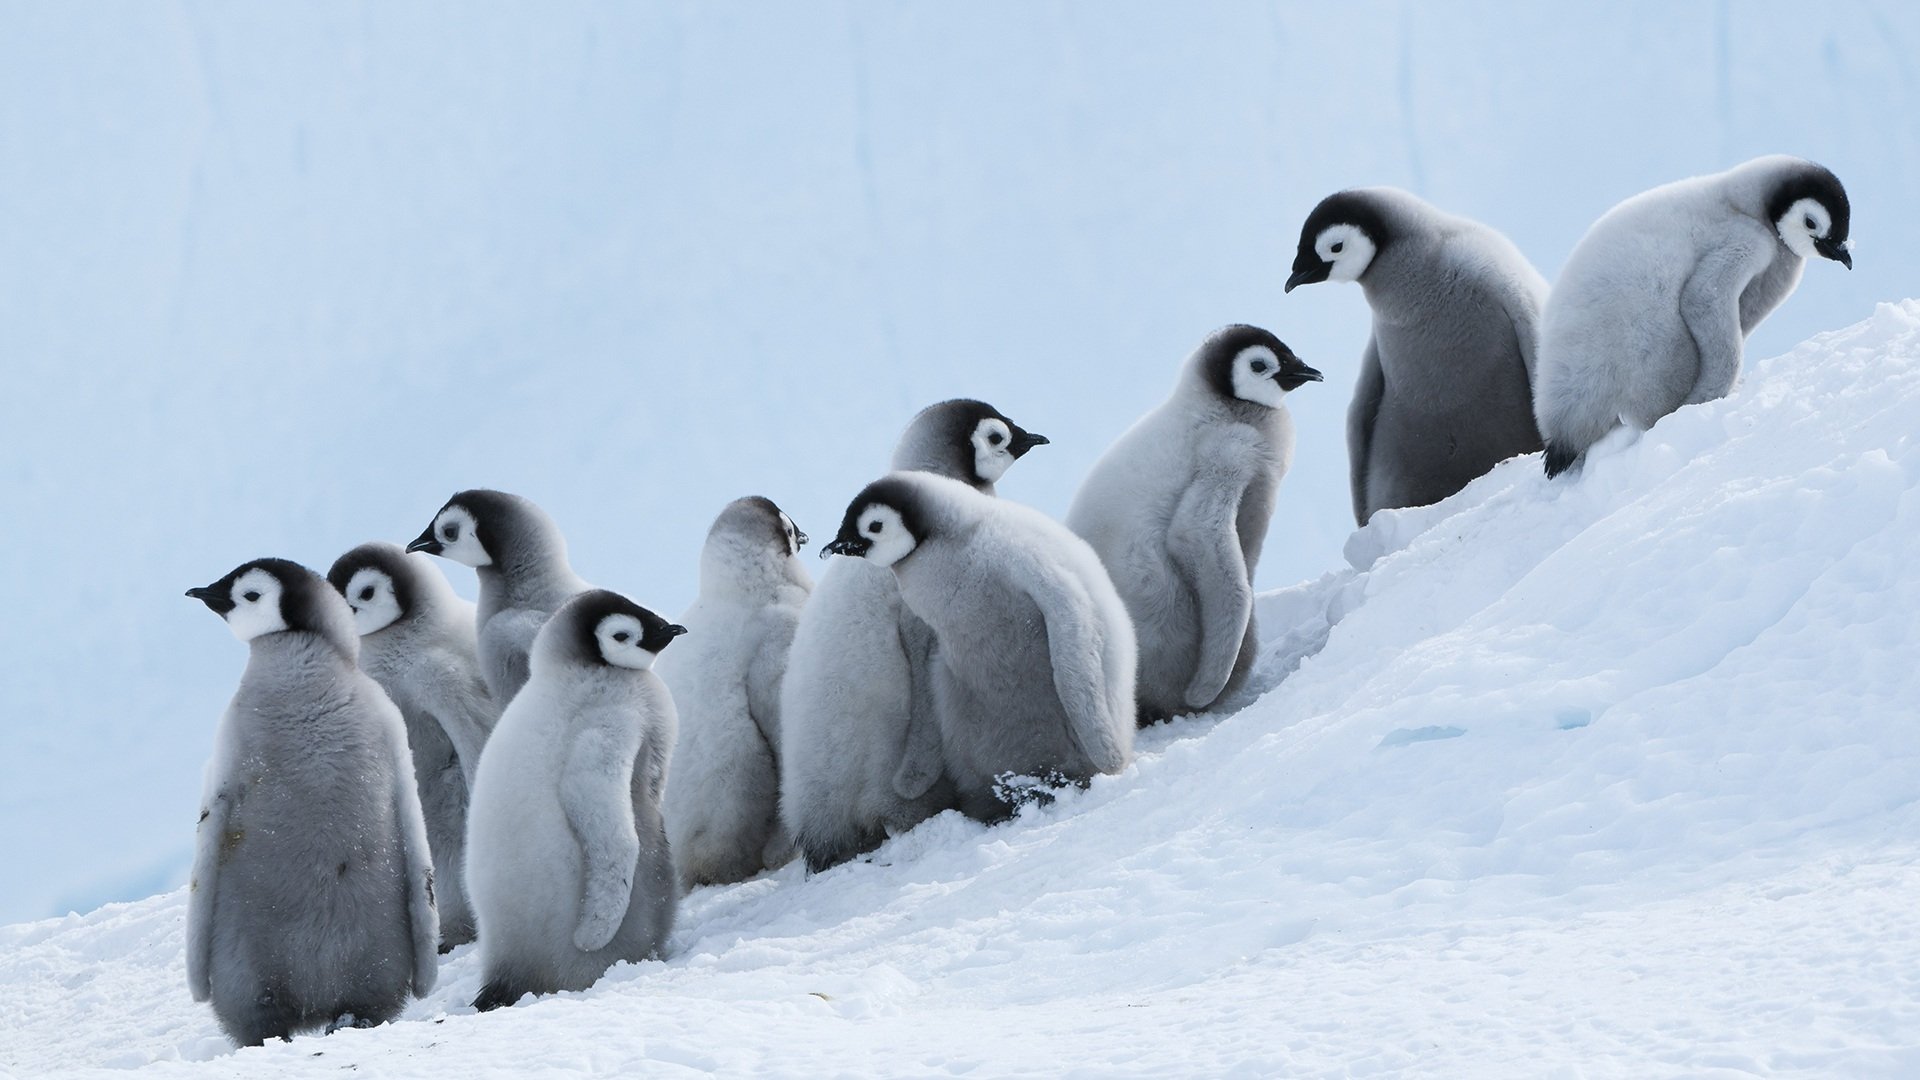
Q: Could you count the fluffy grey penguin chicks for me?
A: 10